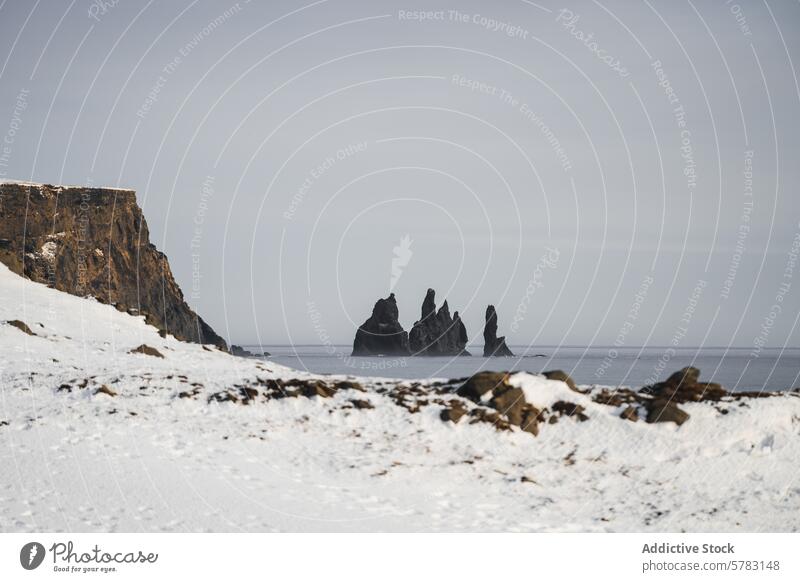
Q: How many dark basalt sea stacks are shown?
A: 3